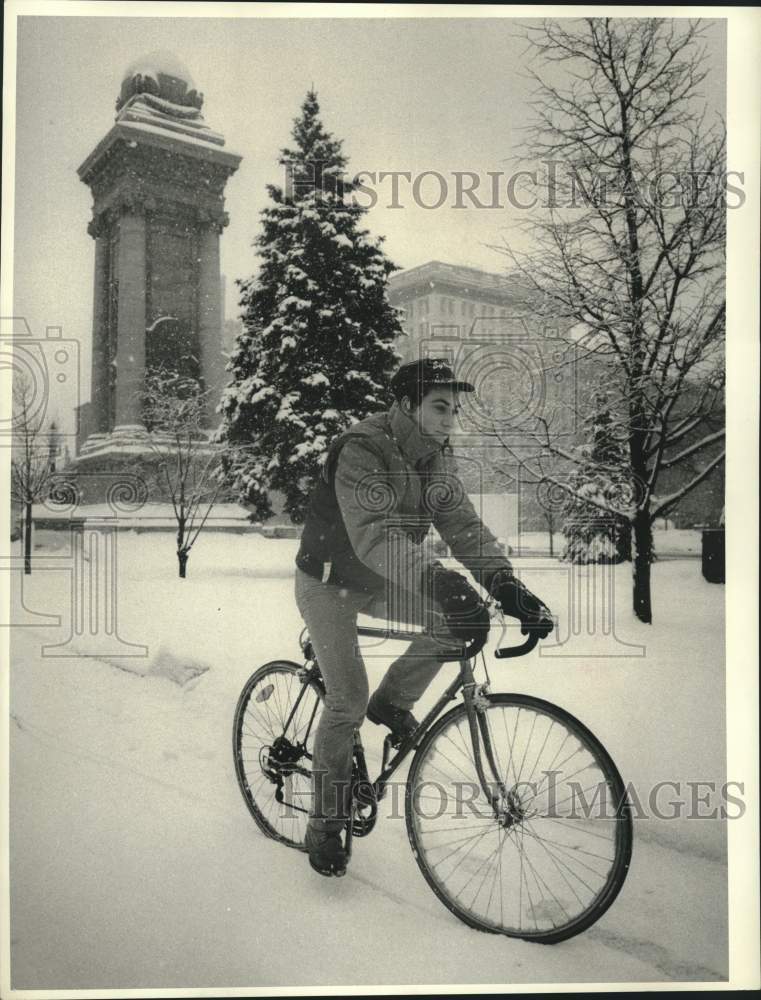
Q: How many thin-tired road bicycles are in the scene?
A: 1